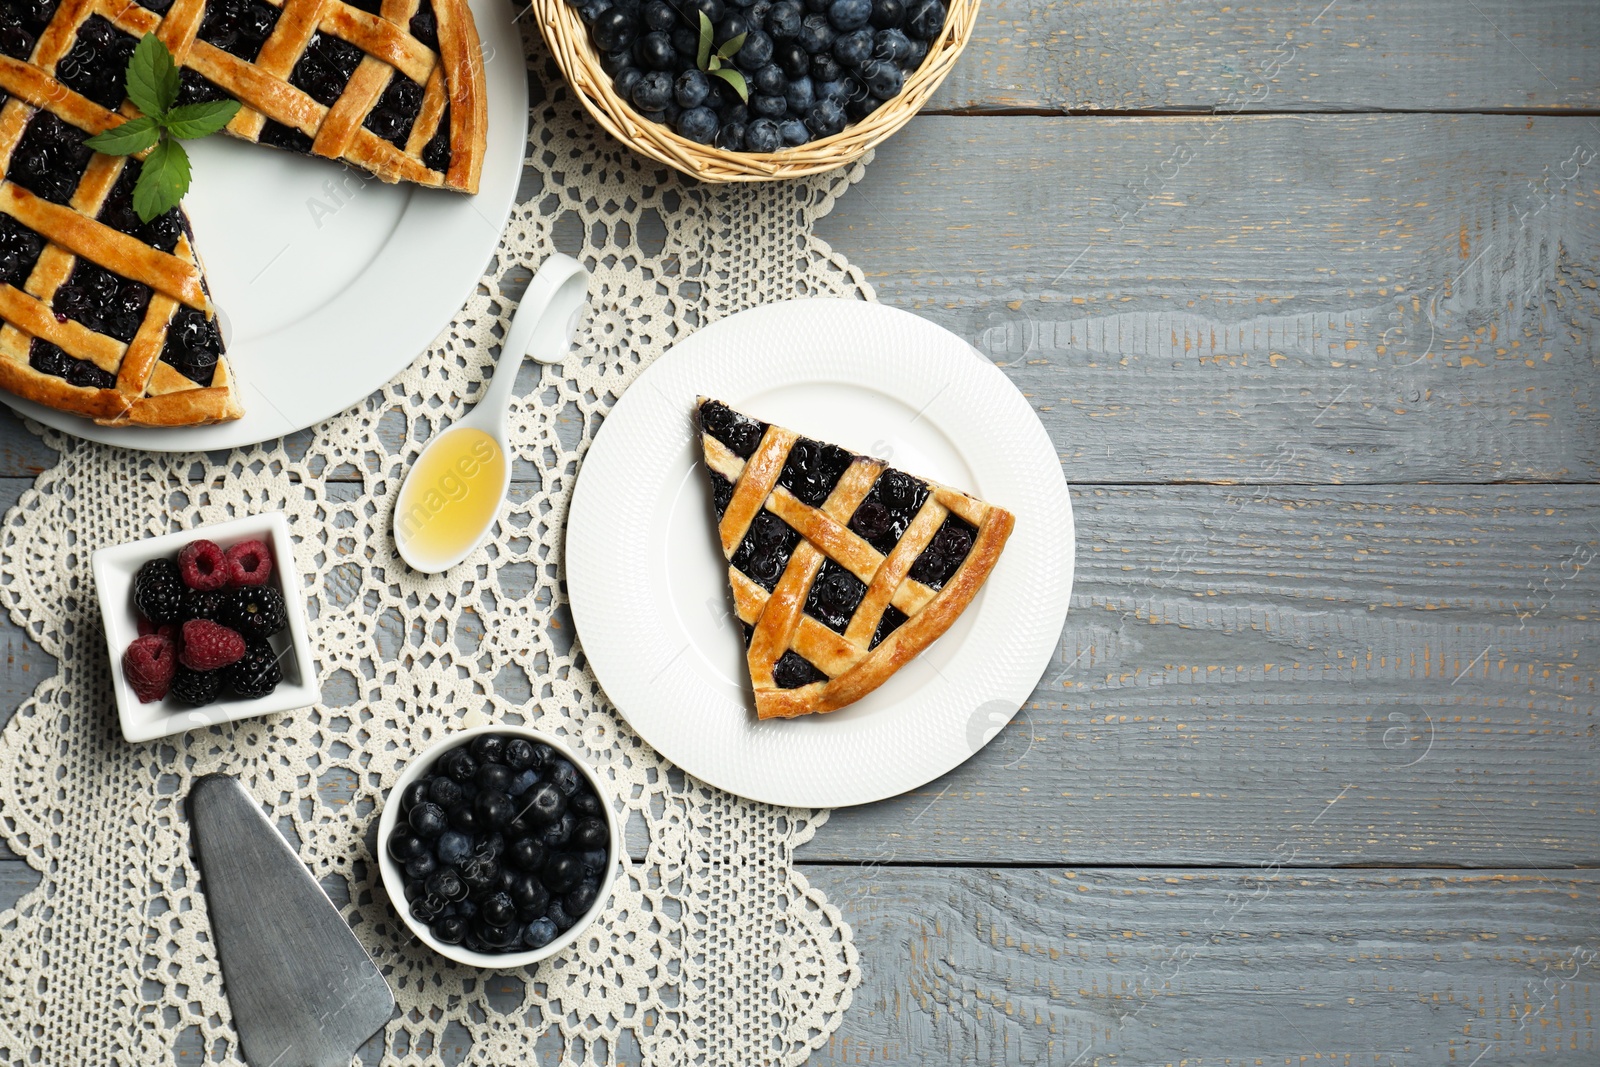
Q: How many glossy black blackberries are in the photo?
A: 5